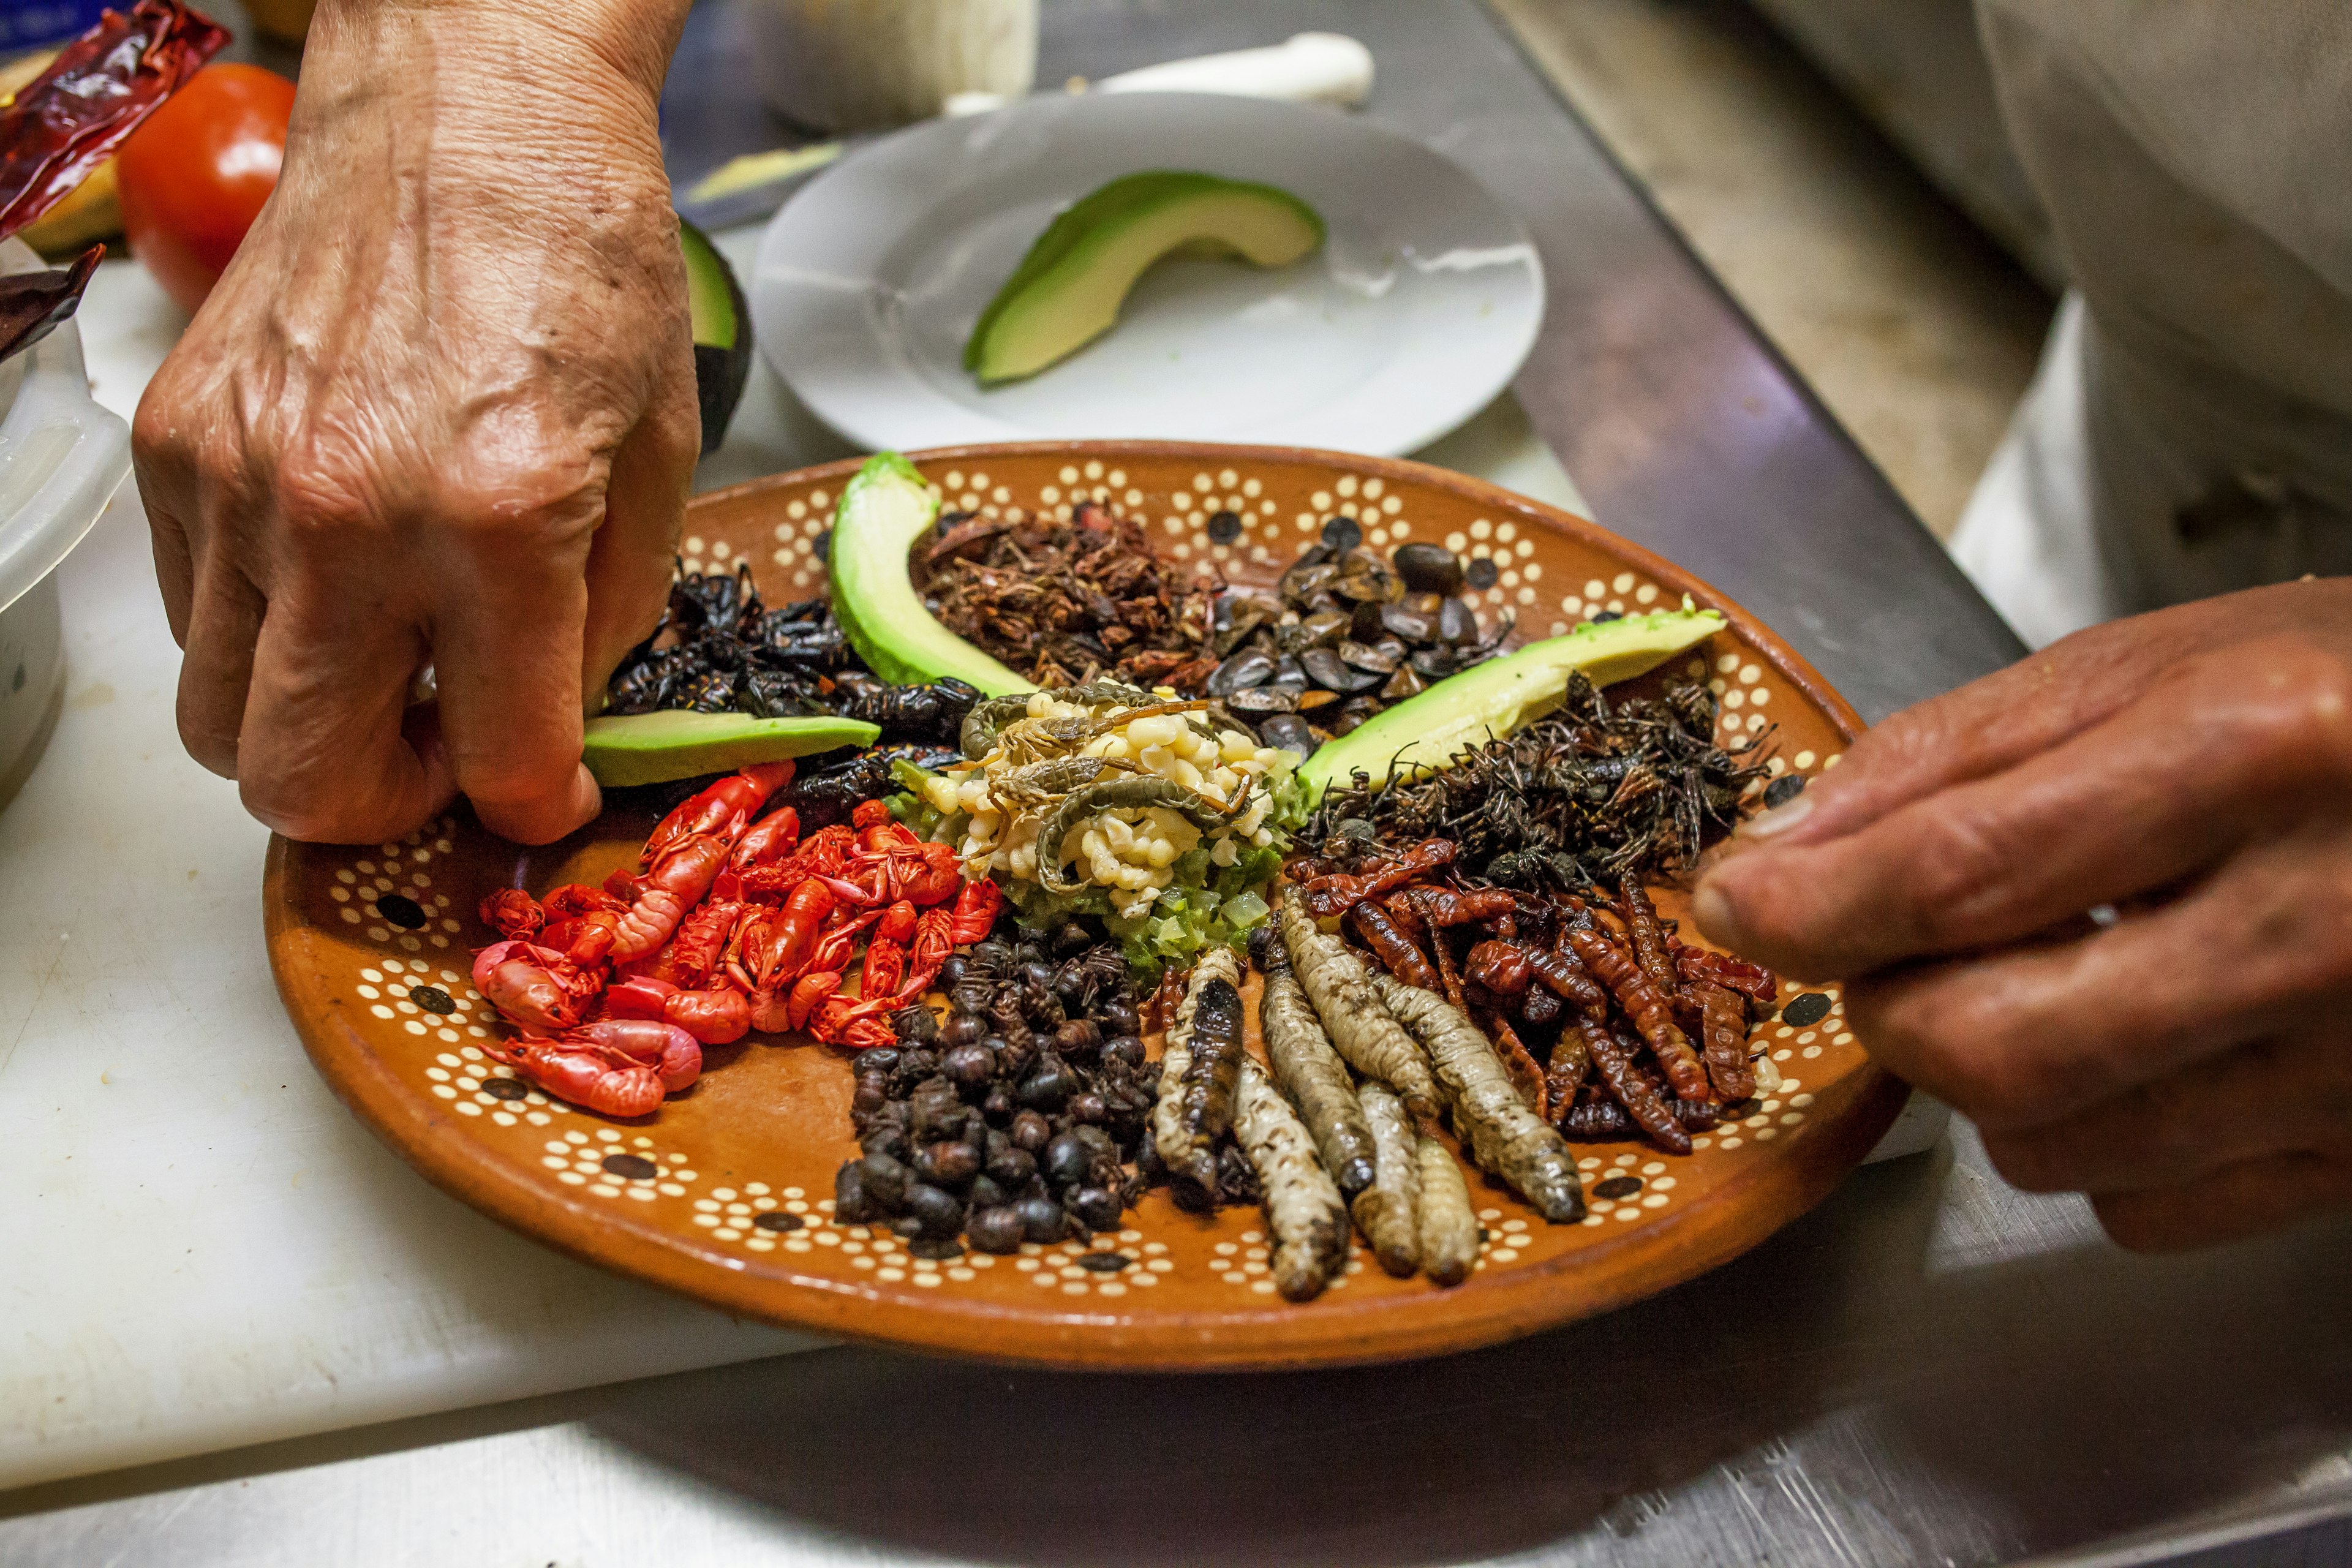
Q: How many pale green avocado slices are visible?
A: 4